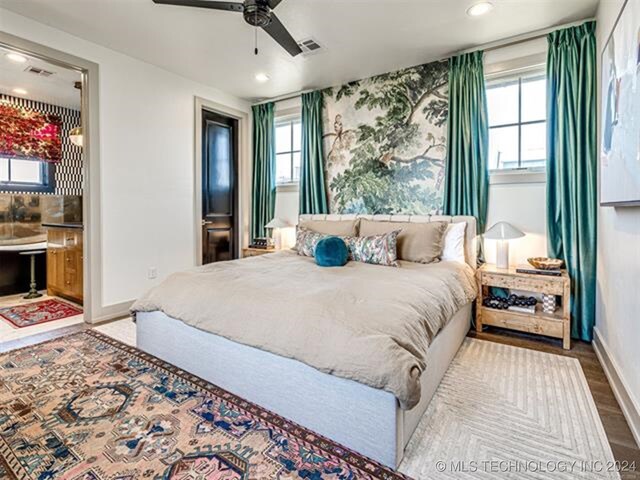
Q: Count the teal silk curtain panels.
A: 4